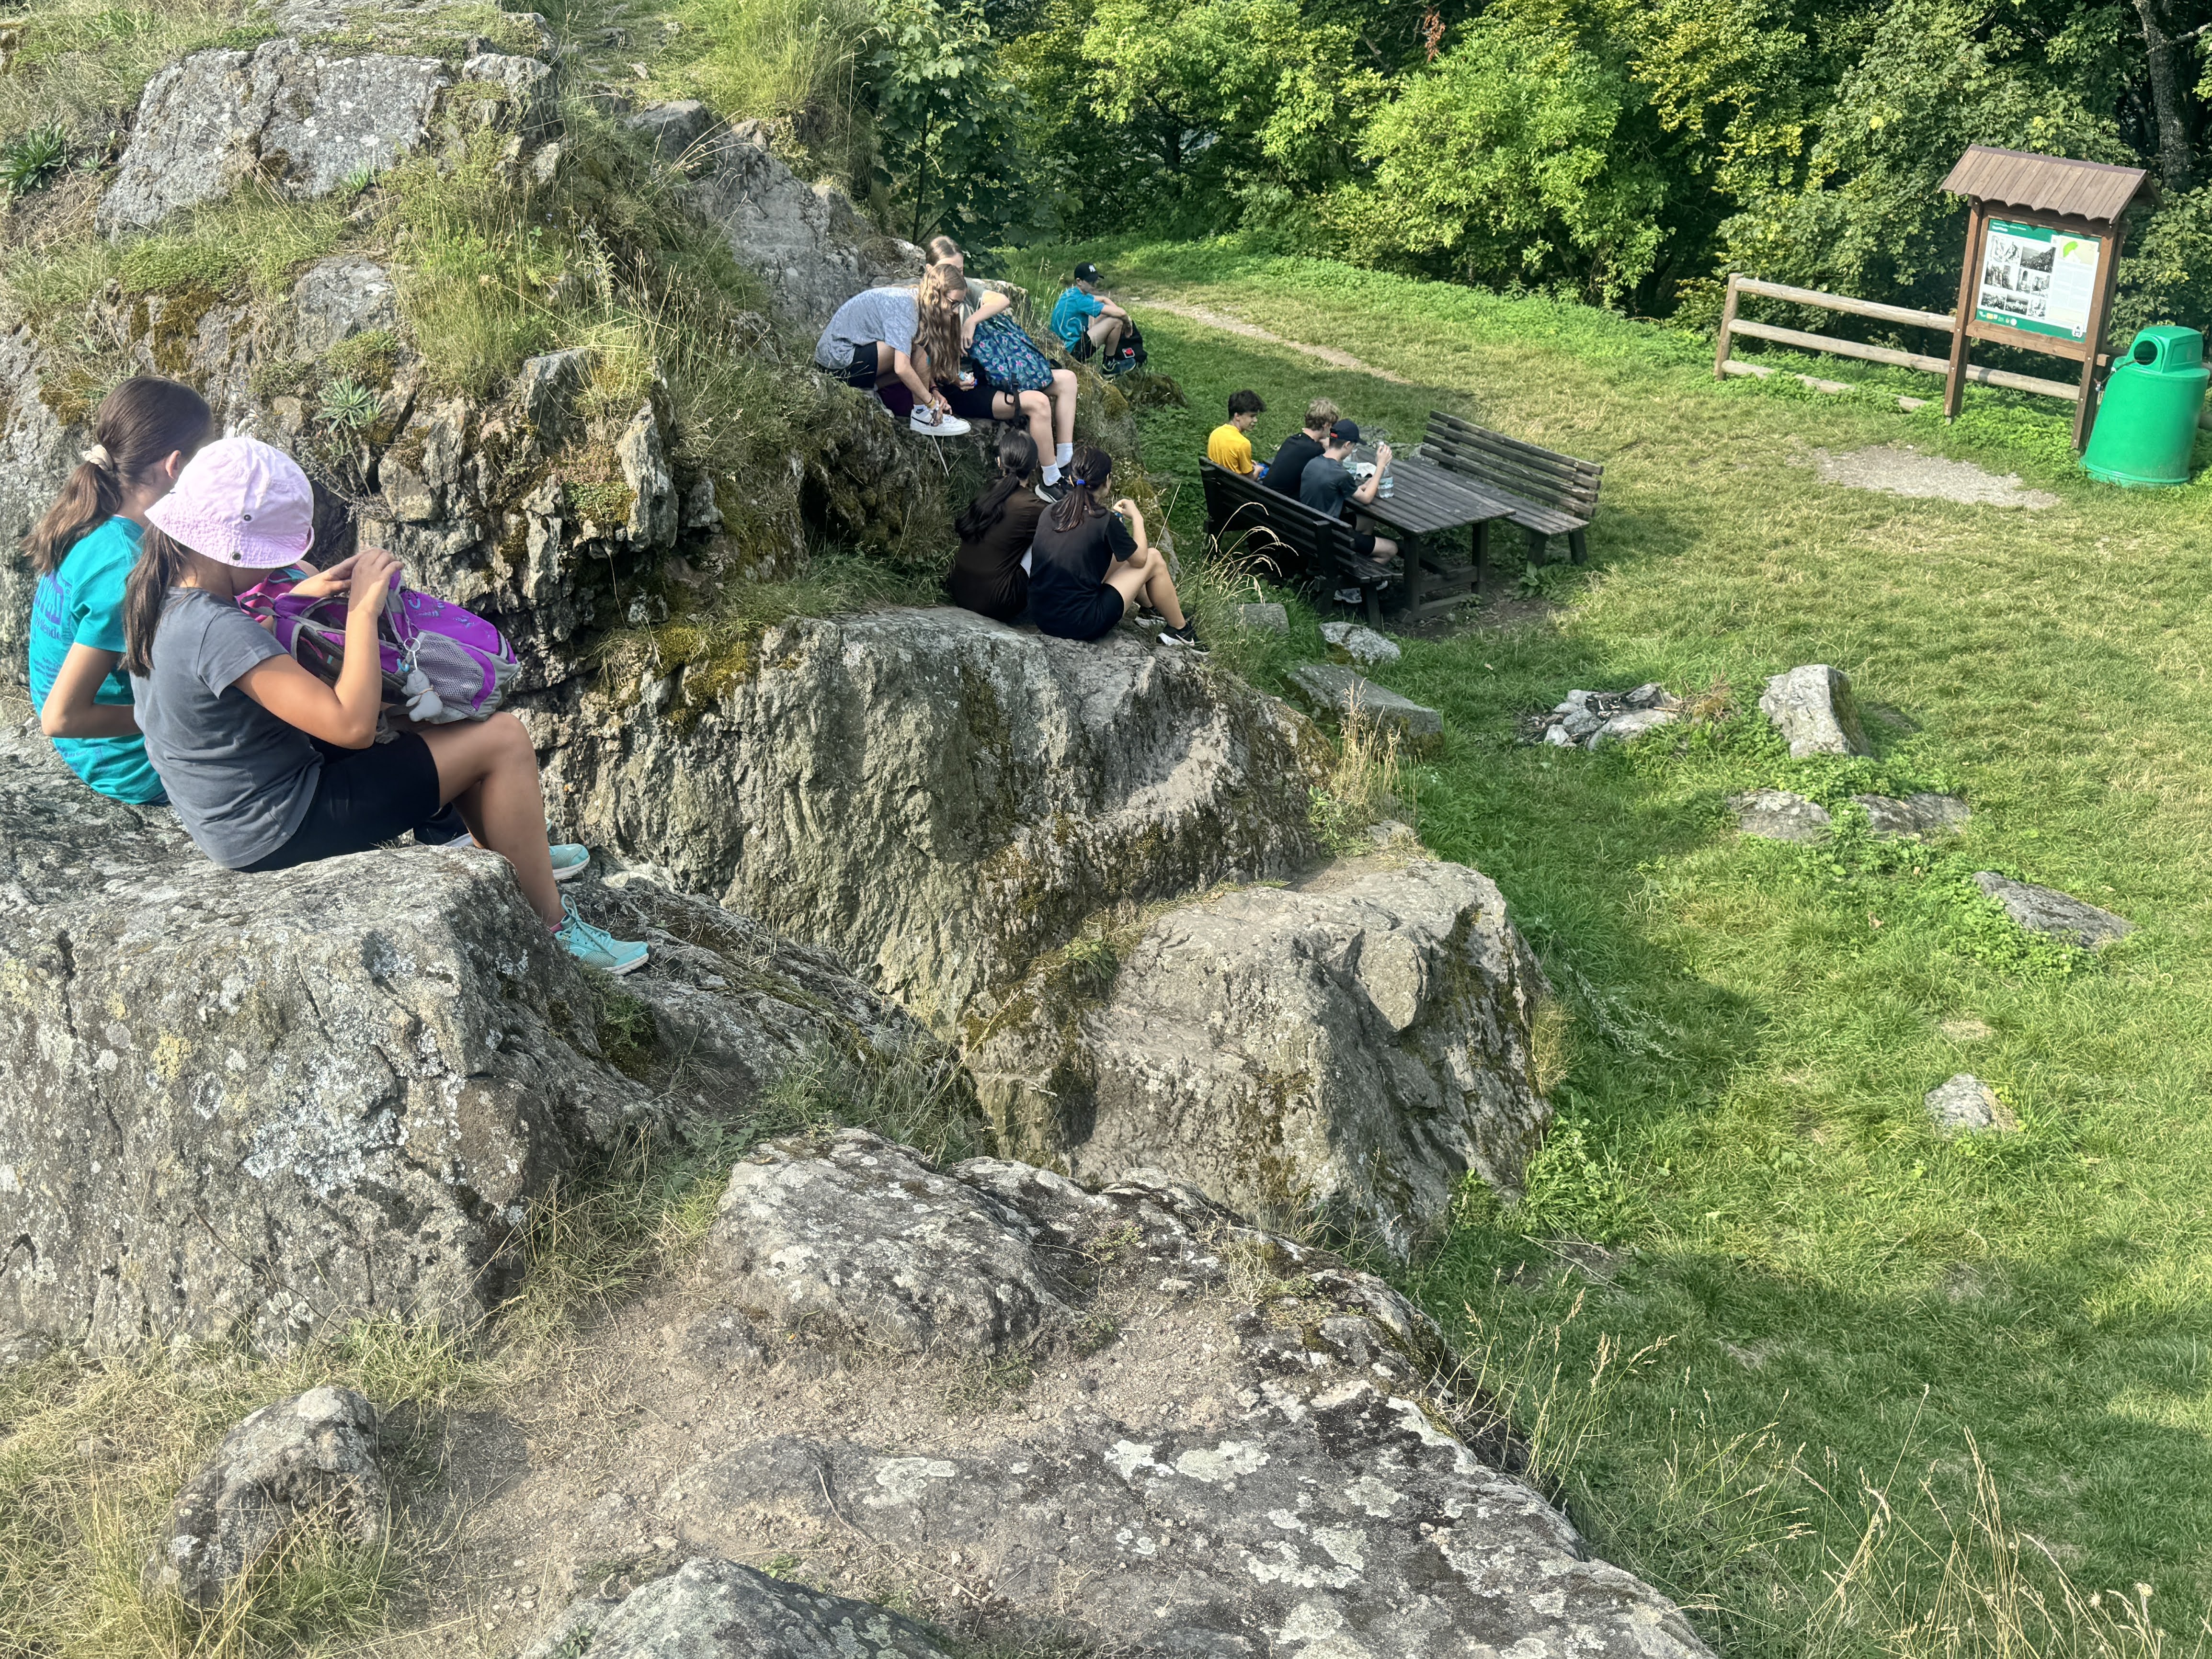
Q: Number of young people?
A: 10